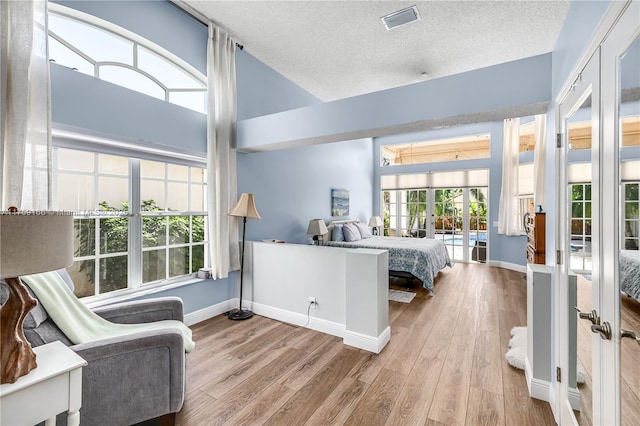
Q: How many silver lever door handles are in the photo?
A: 2